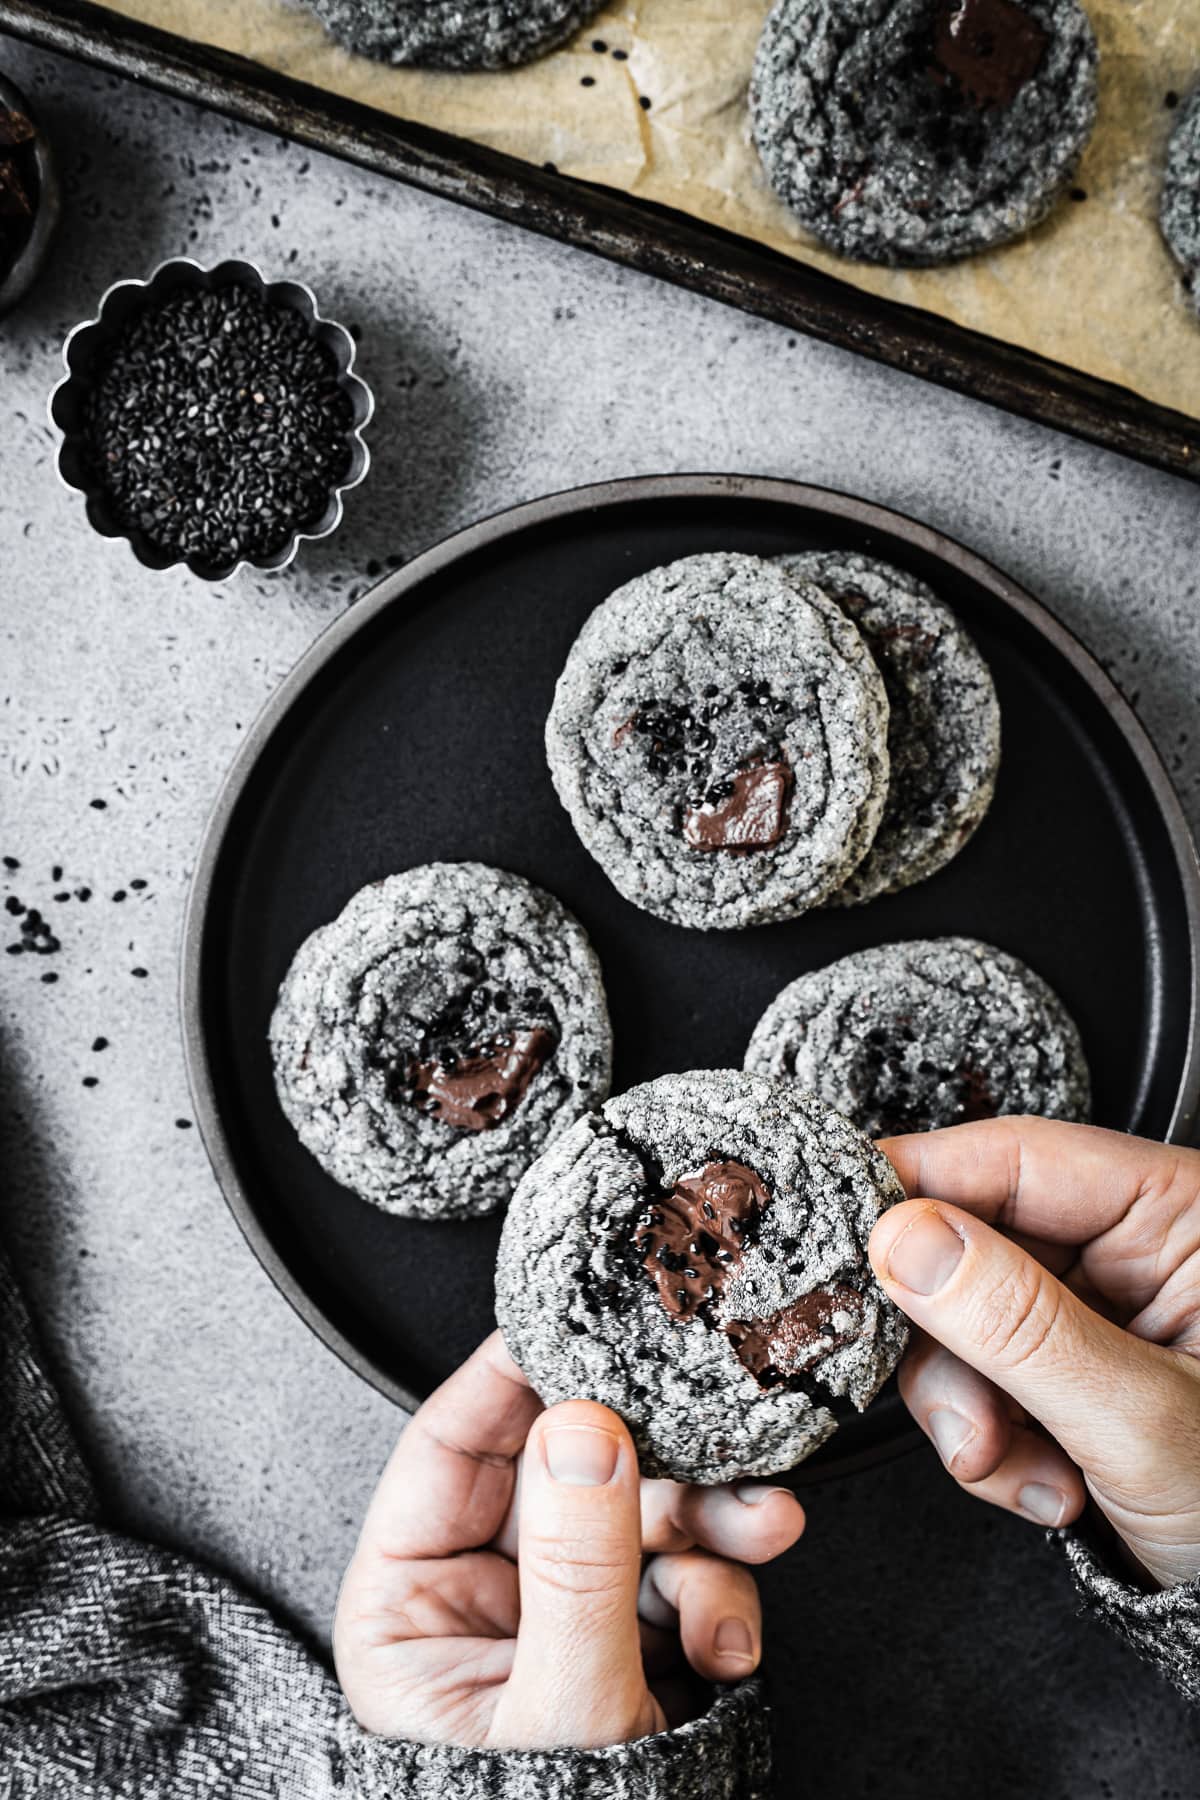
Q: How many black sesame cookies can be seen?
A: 8